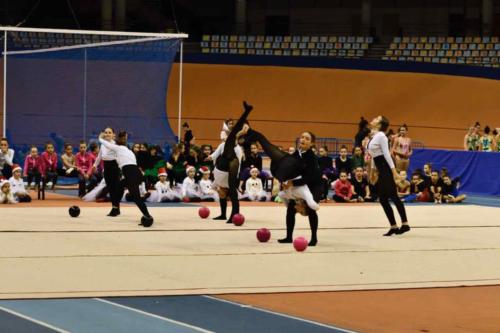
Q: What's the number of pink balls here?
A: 4